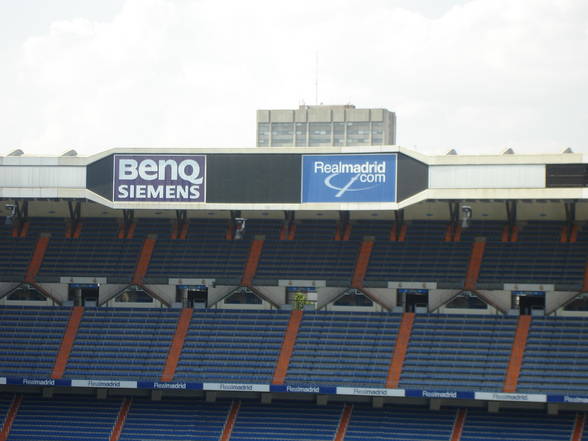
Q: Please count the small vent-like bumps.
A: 5